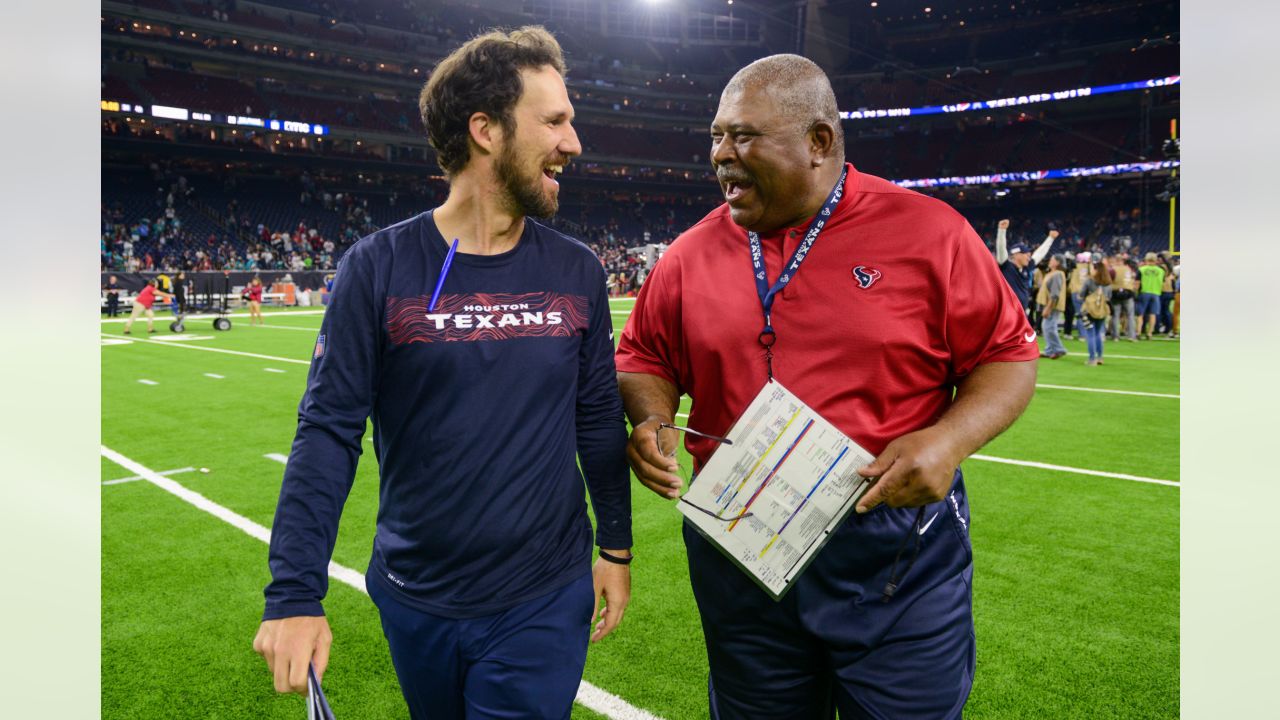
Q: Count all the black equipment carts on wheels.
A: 1